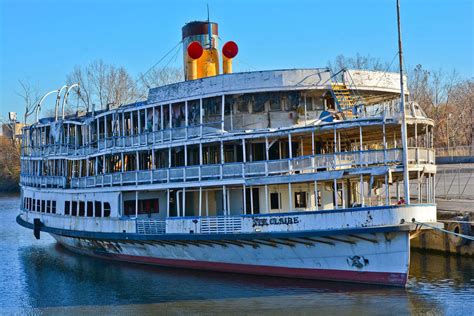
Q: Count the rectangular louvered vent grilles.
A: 2